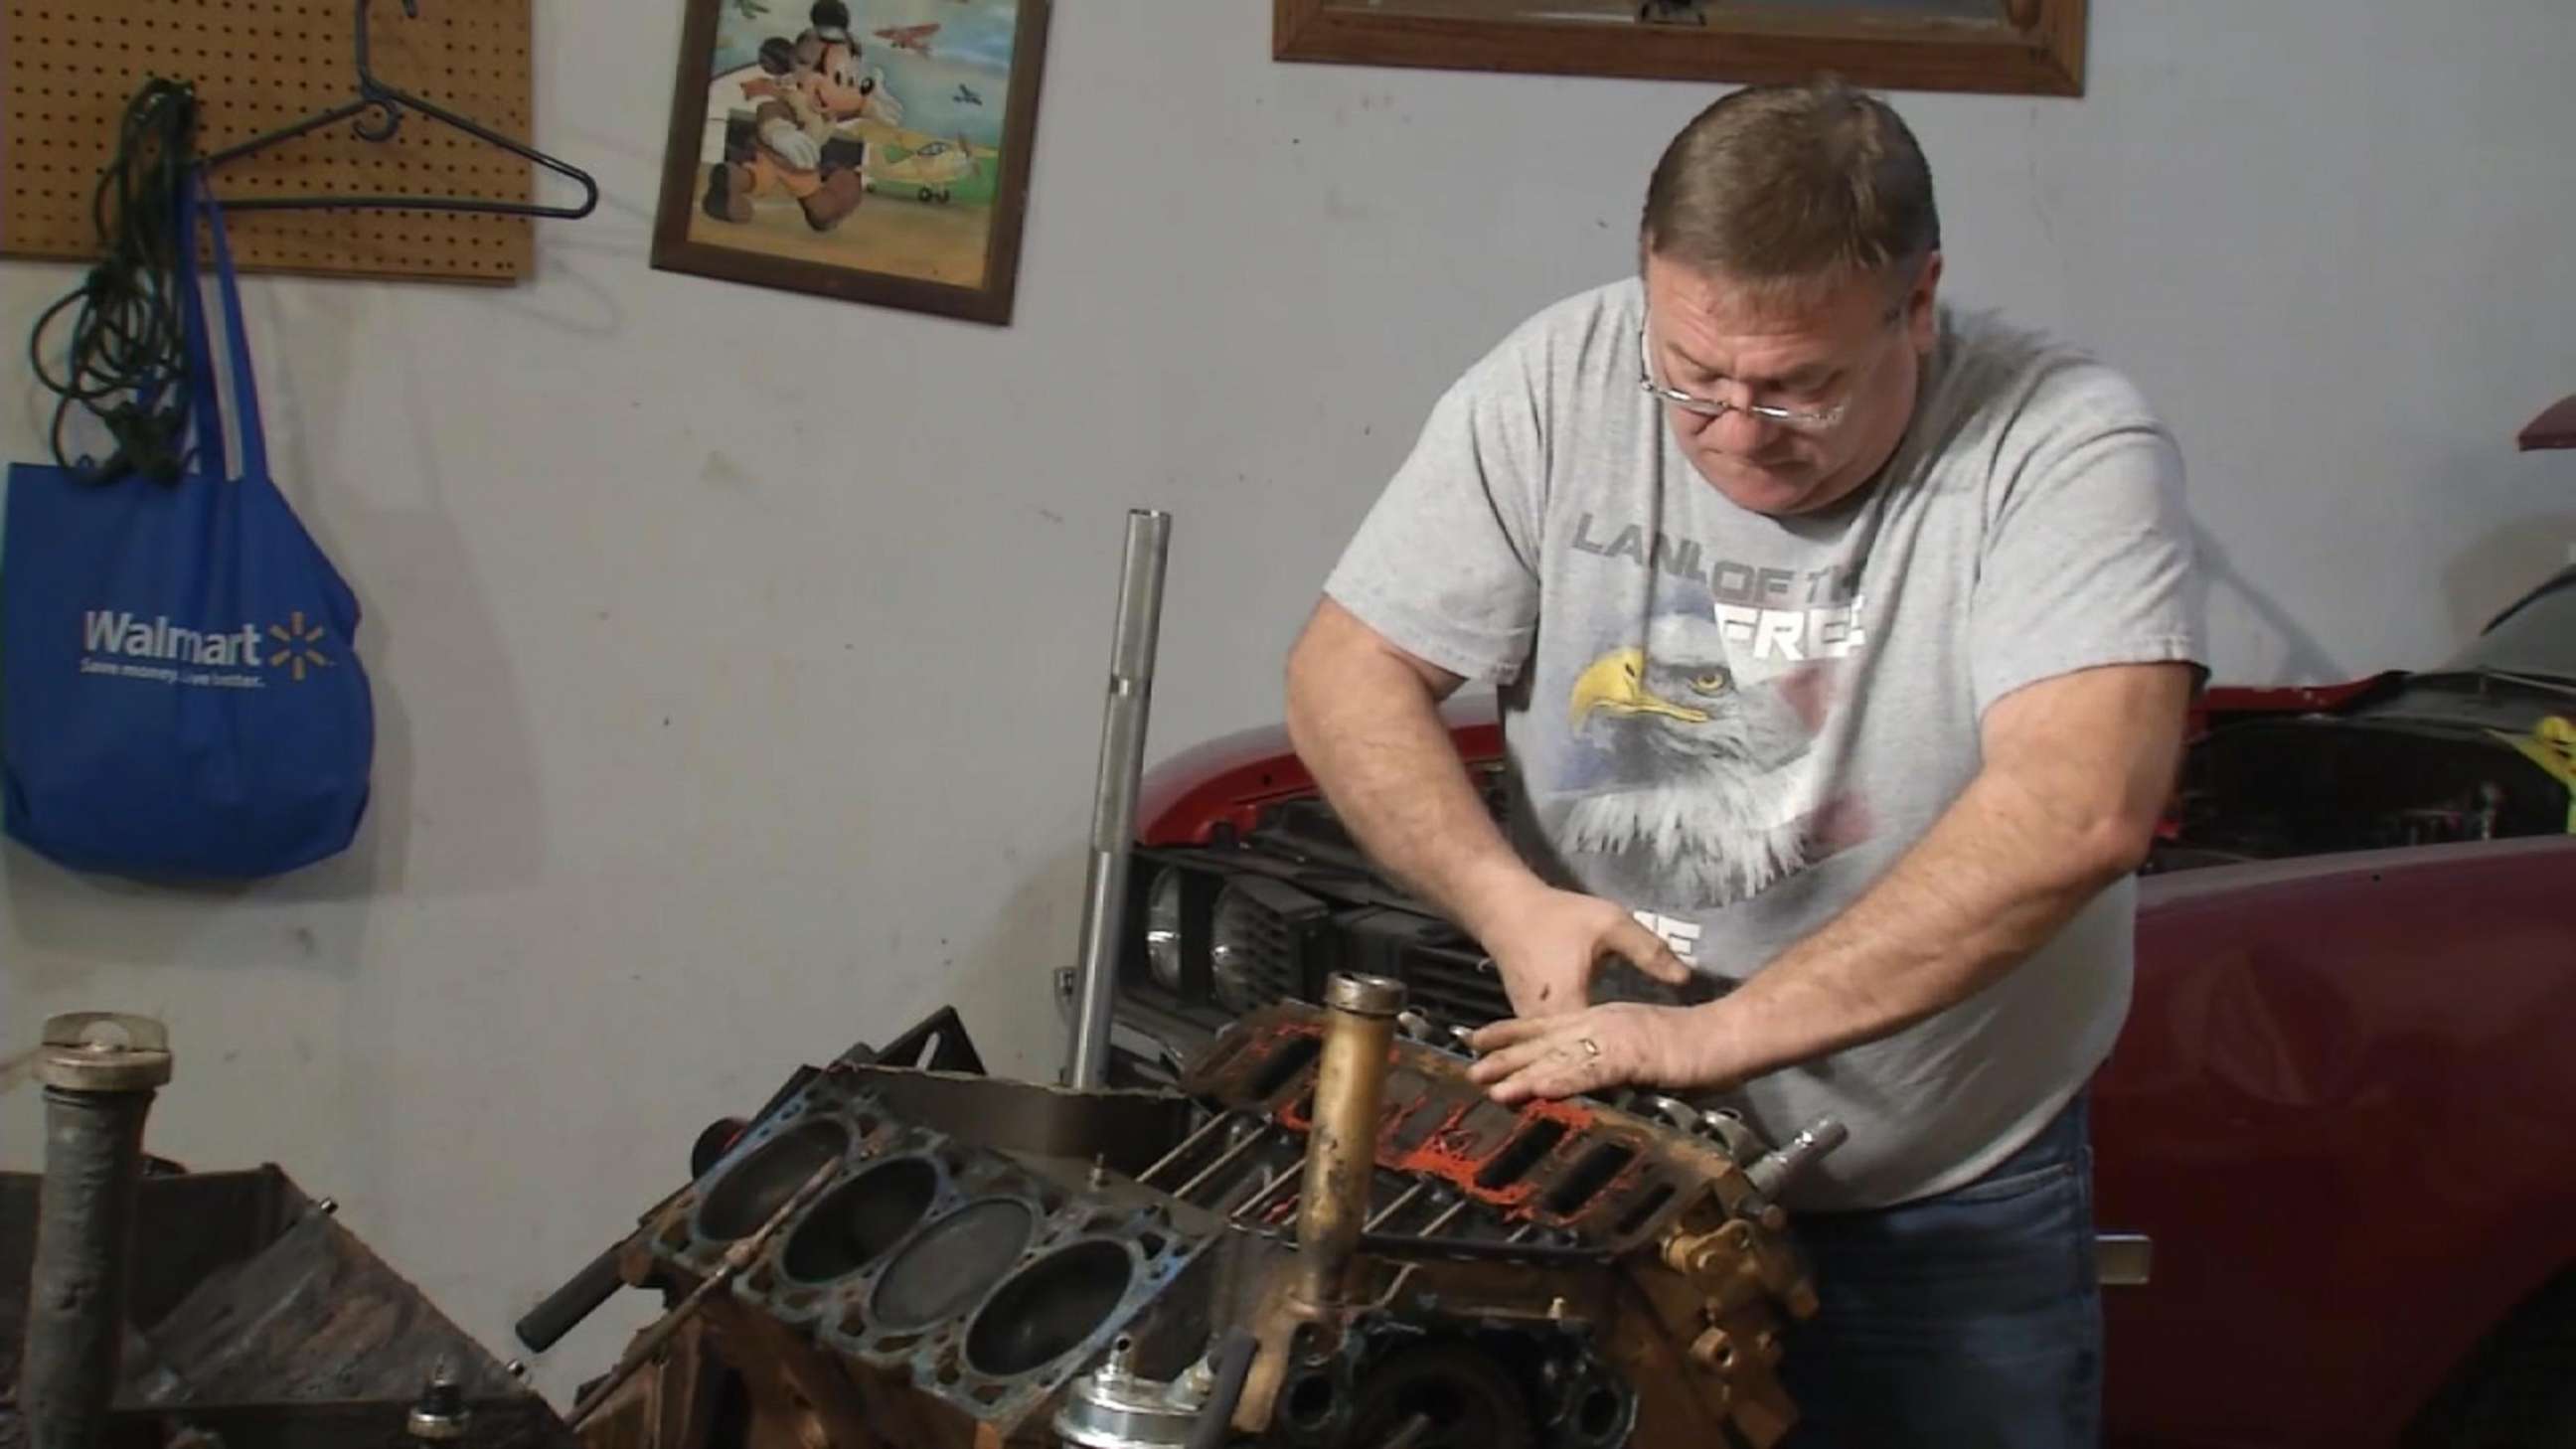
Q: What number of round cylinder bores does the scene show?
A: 4